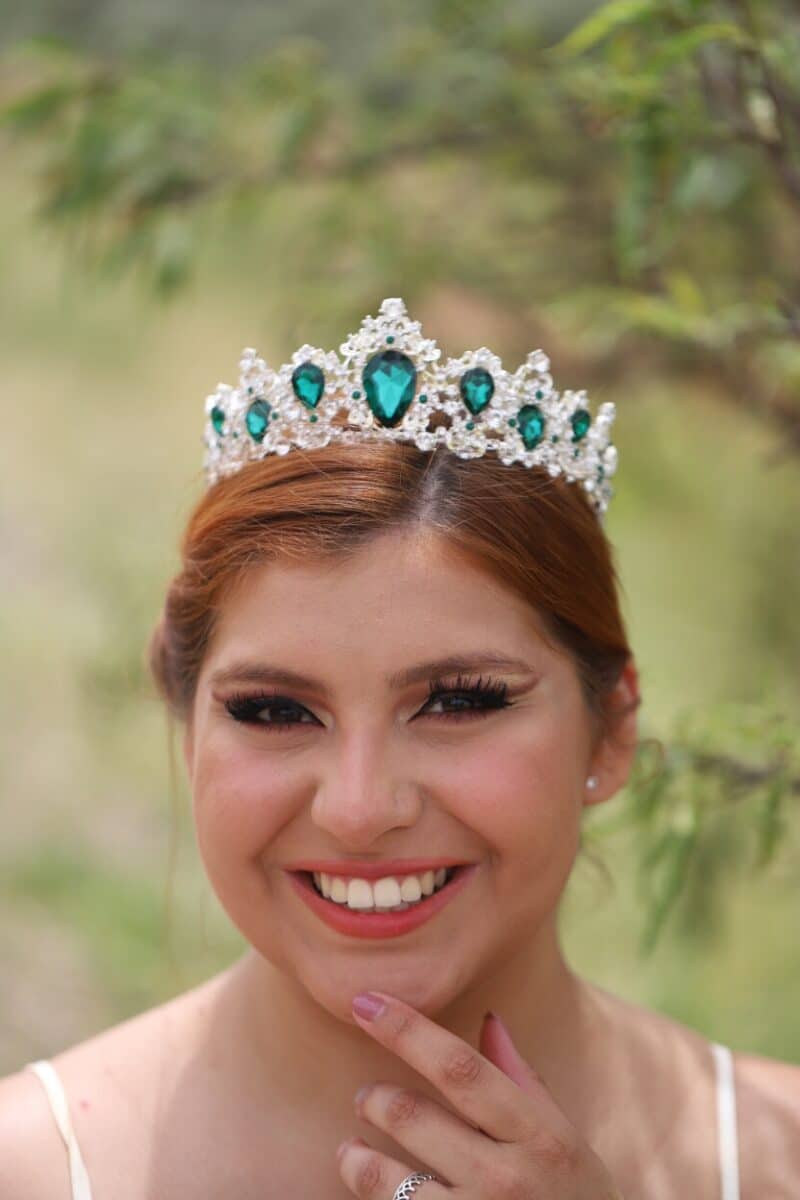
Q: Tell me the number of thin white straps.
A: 2